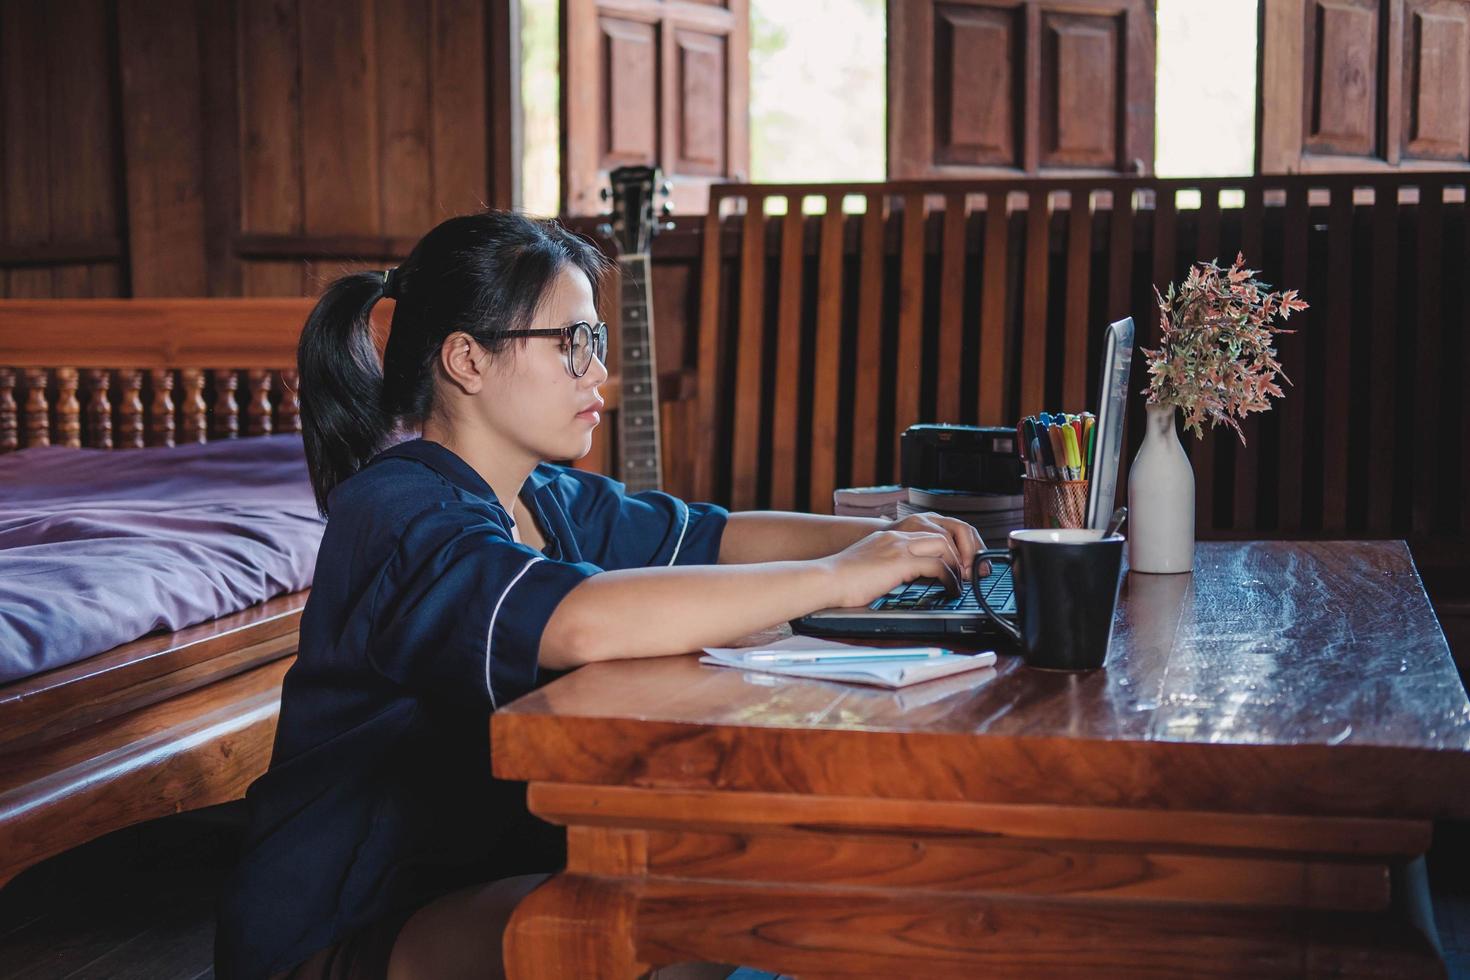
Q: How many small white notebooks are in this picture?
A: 1